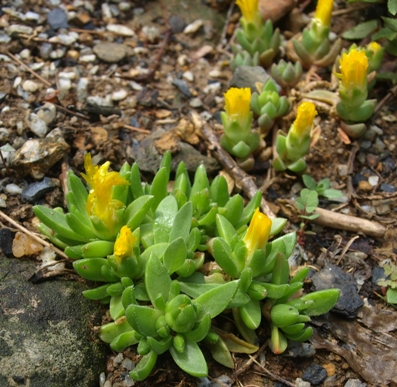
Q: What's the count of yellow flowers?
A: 9